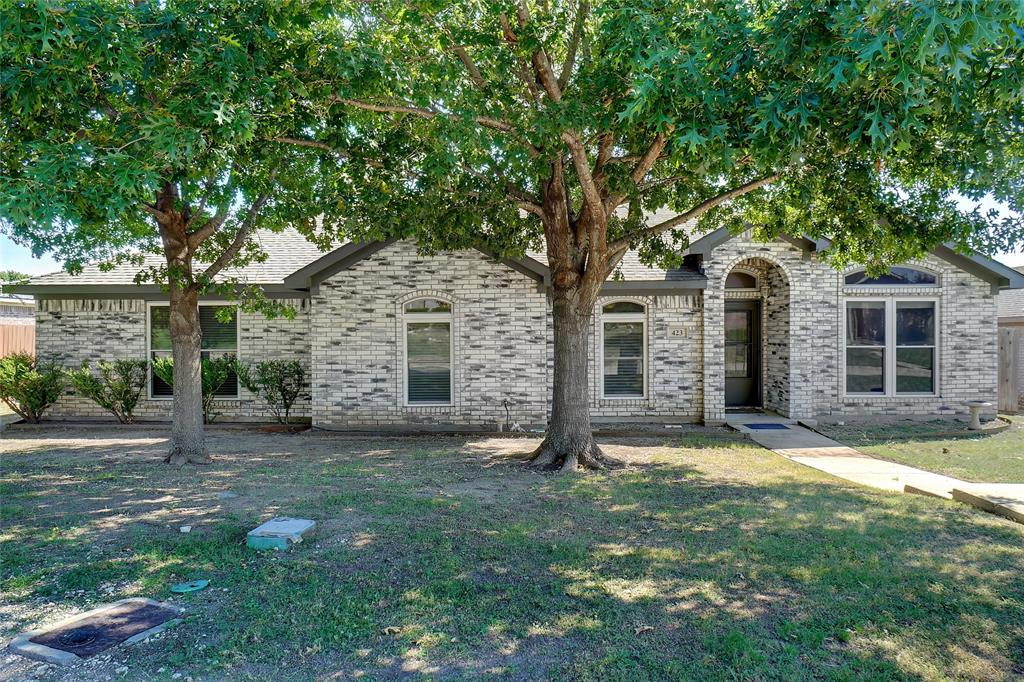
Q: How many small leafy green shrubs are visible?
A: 4